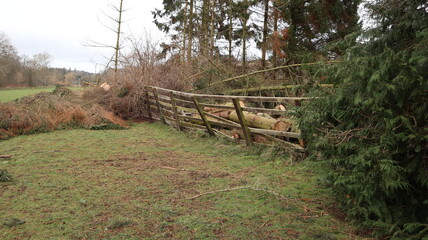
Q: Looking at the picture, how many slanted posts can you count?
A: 5